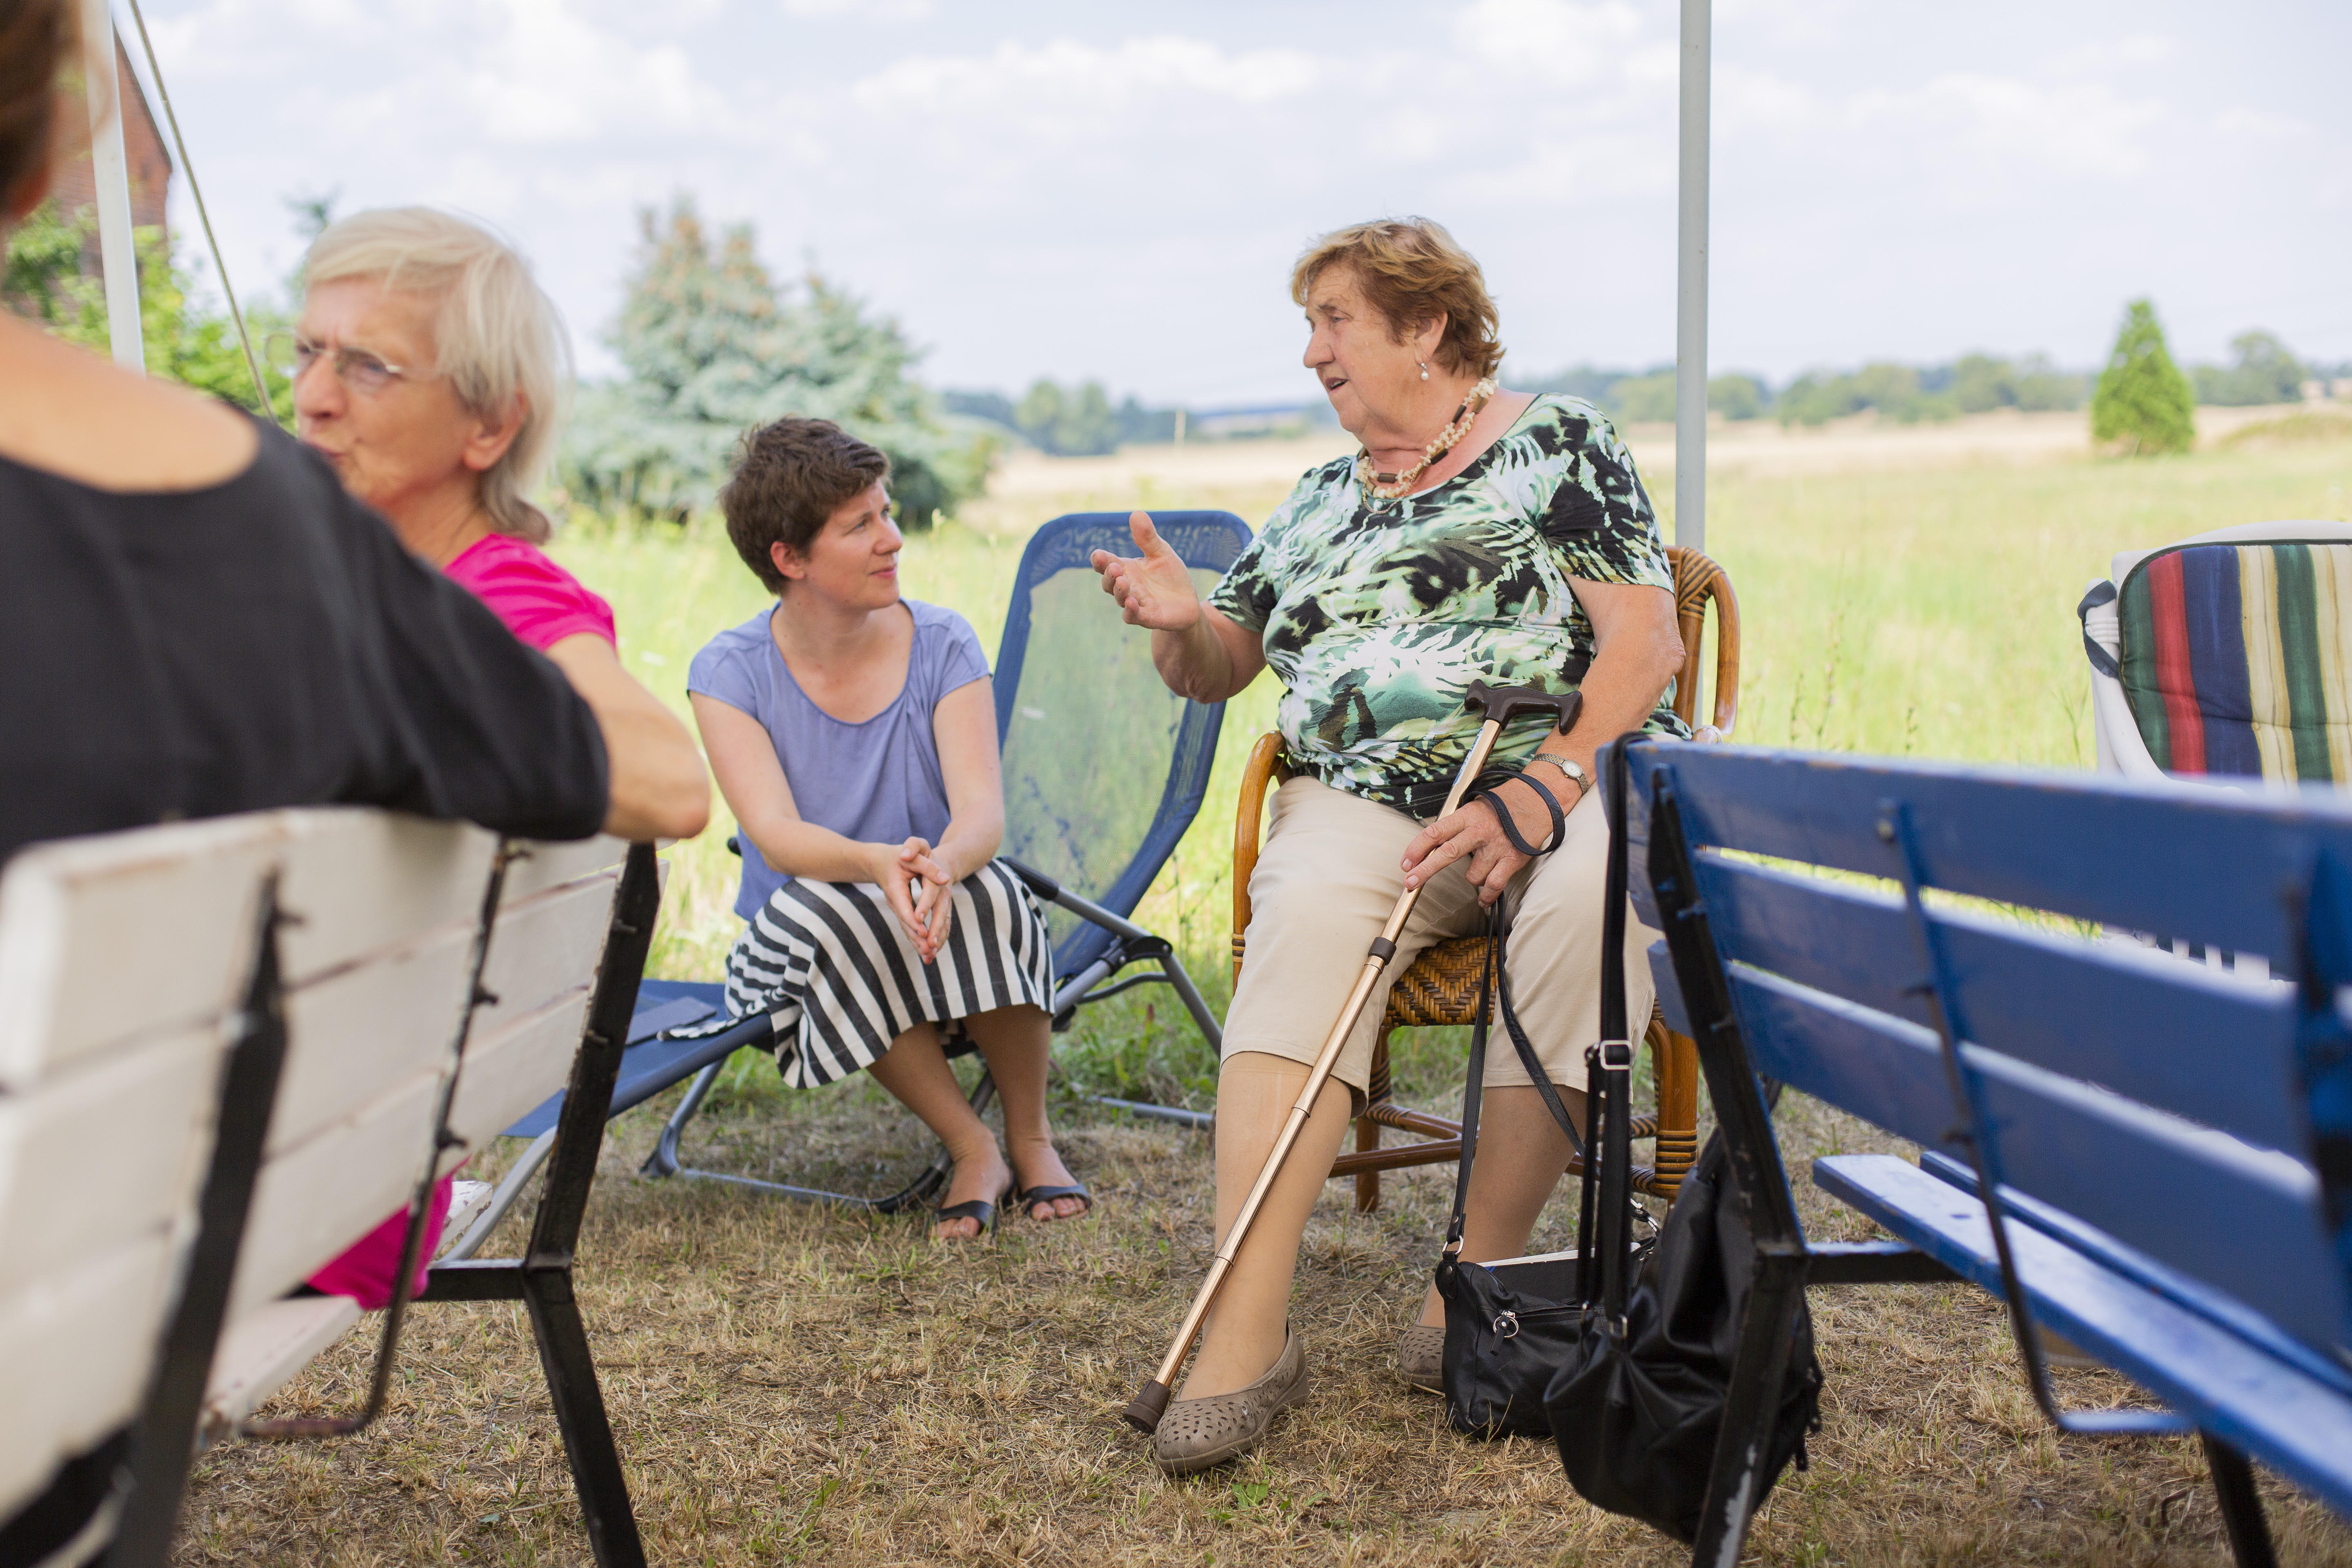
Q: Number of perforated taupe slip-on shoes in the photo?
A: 2